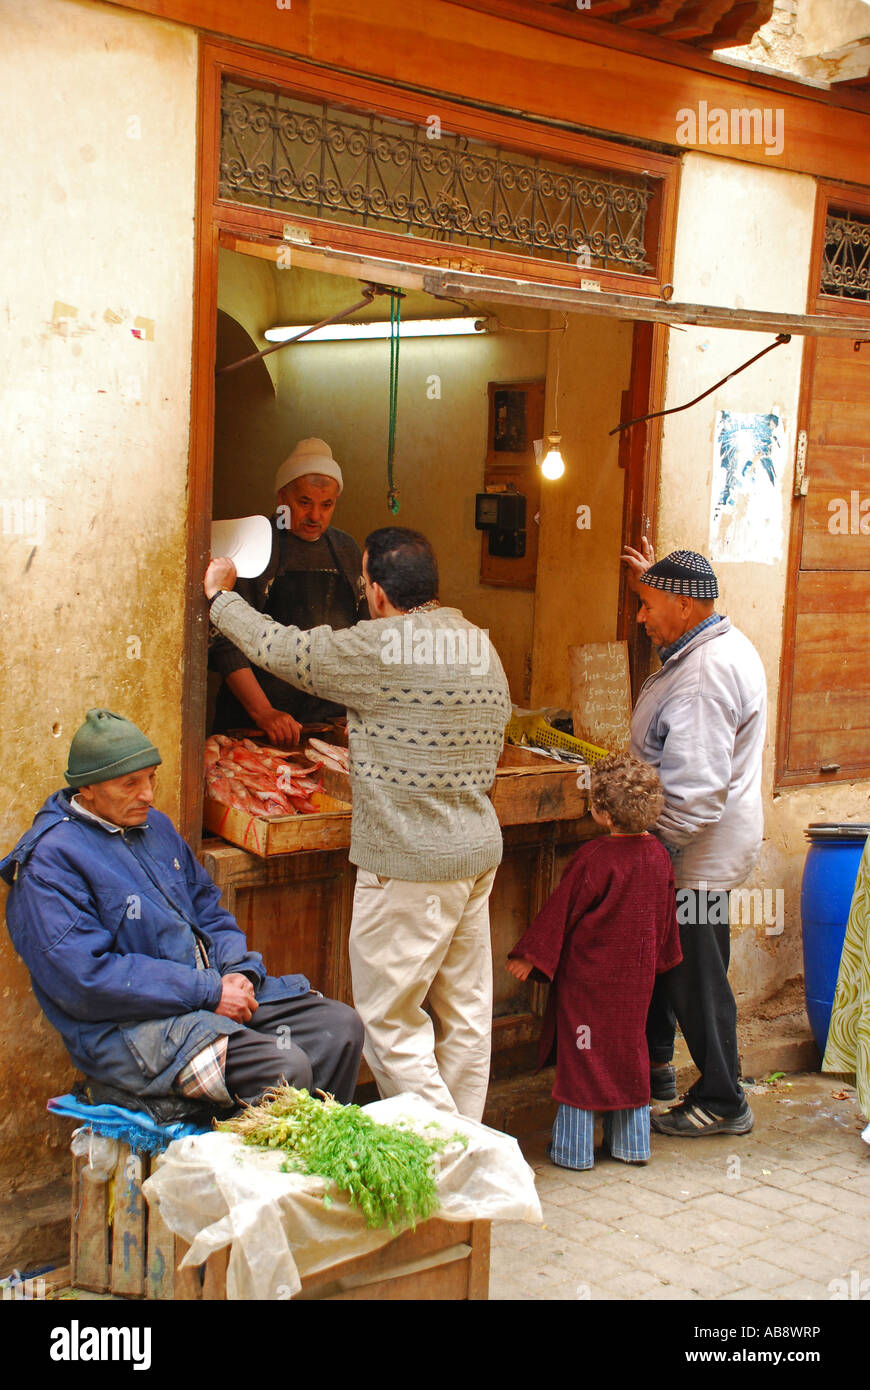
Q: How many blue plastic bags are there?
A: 1